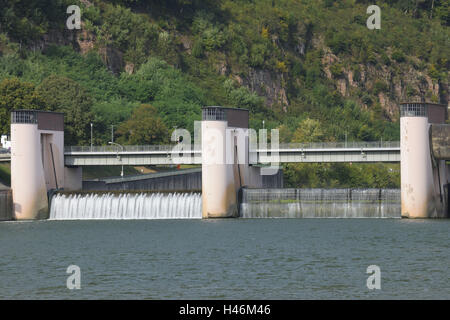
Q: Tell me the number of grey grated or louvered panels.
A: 3